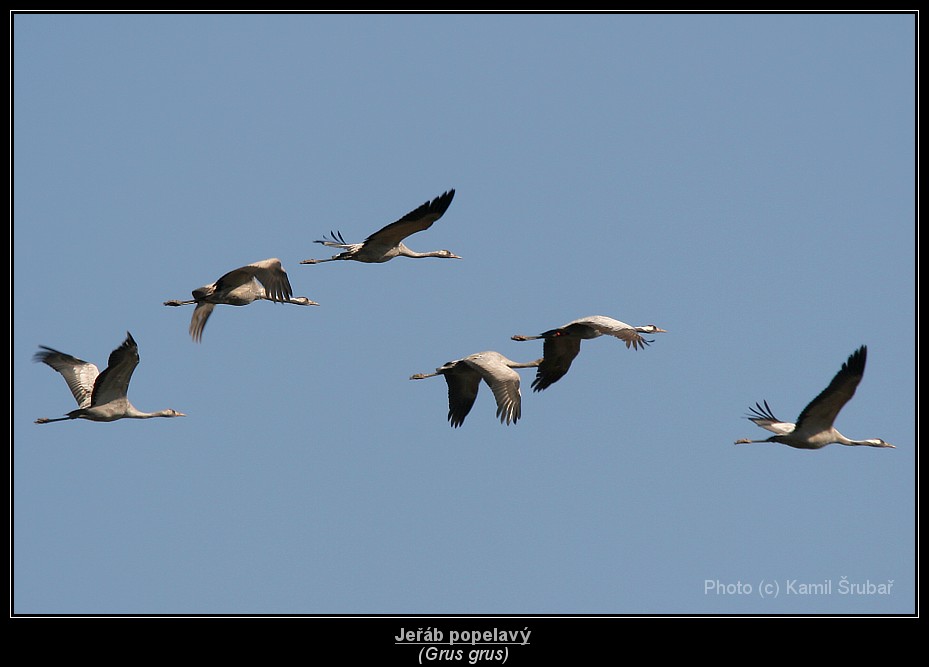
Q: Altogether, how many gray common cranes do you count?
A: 6